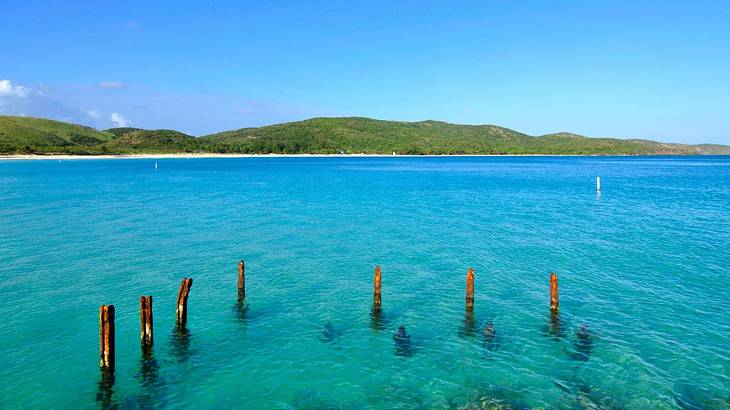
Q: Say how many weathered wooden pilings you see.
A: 7